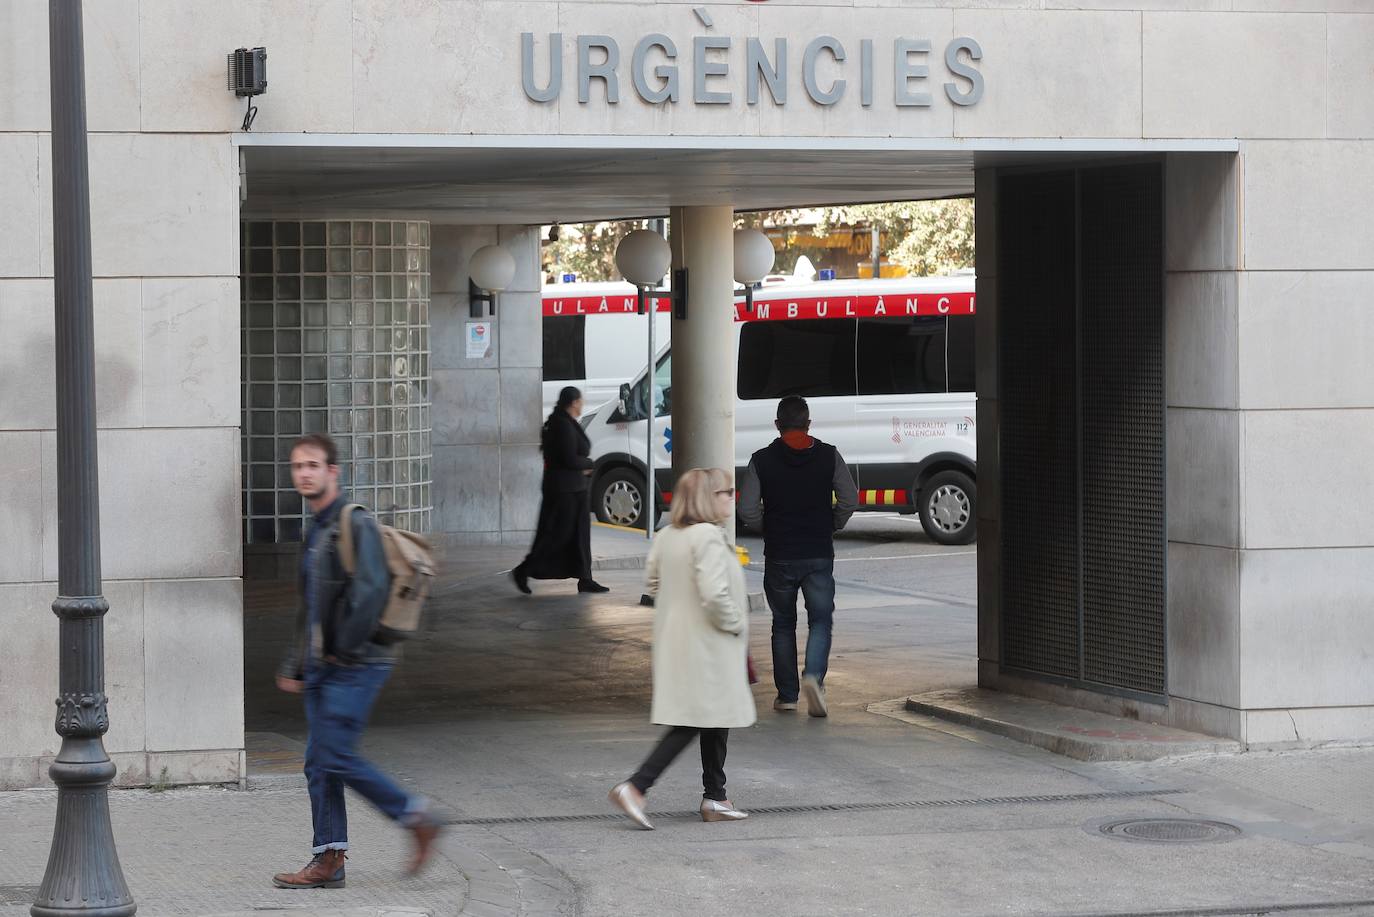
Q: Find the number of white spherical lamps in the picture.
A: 3